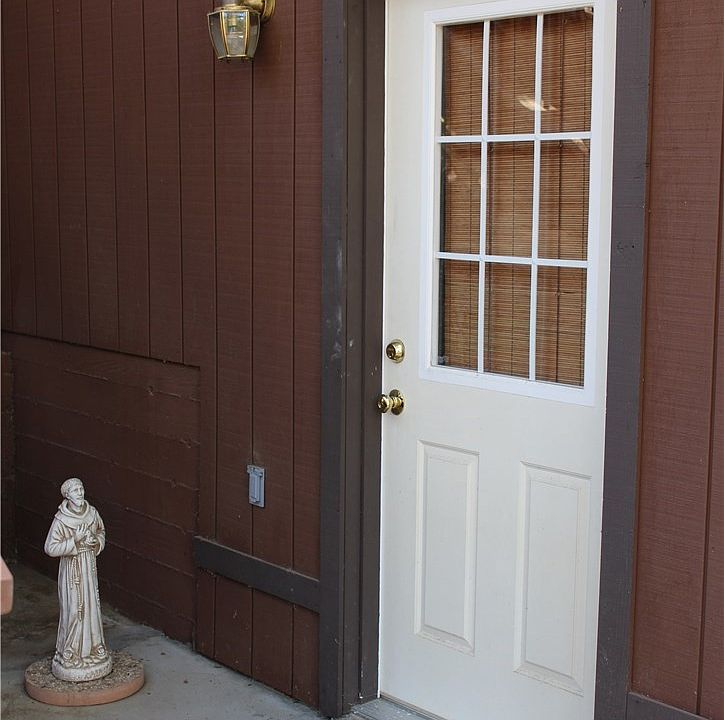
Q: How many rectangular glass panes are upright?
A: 9